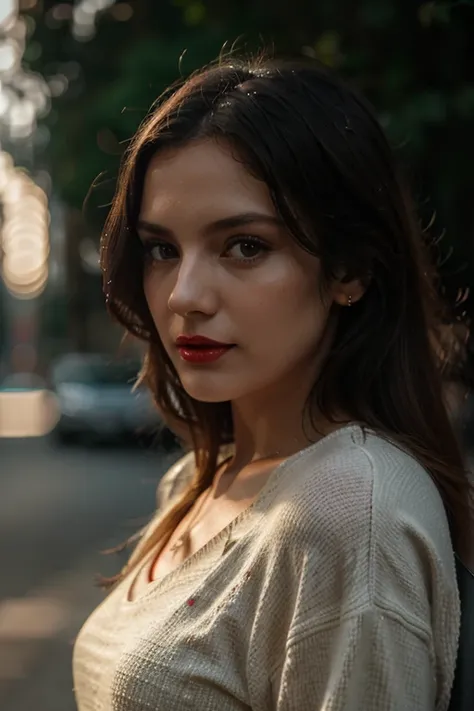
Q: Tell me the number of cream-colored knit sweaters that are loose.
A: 1